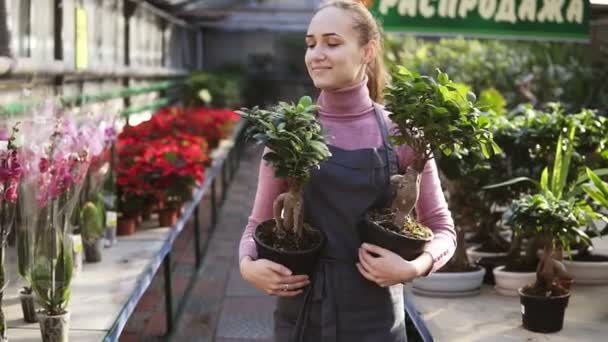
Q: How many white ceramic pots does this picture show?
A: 4